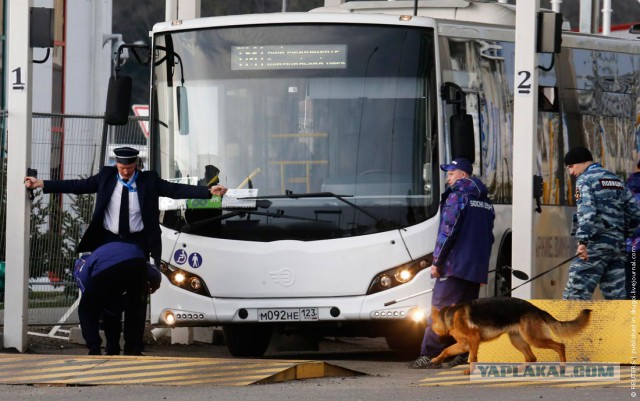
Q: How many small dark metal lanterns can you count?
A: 0